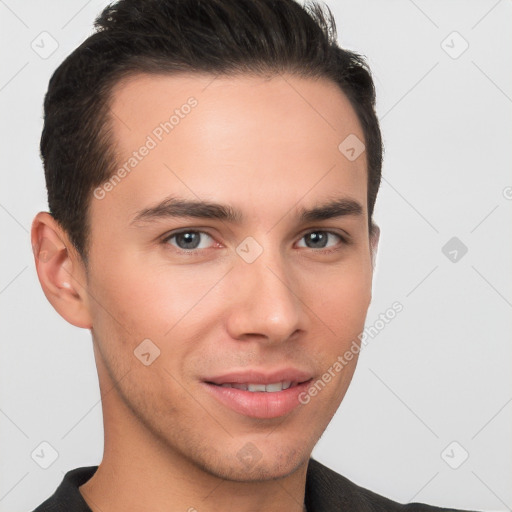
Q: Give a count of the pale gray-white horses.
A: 0